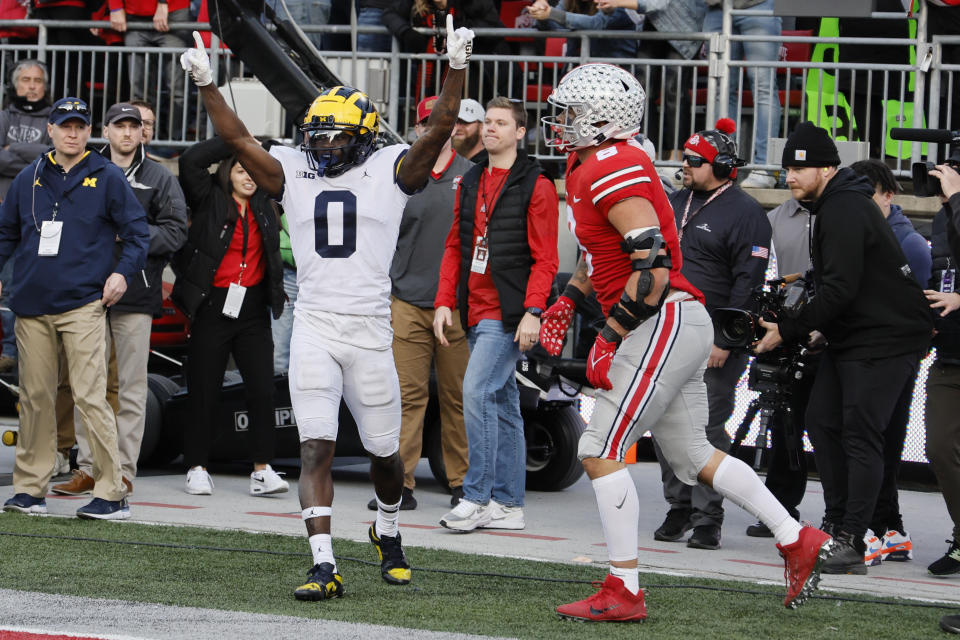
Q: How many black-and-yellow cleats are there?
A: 2